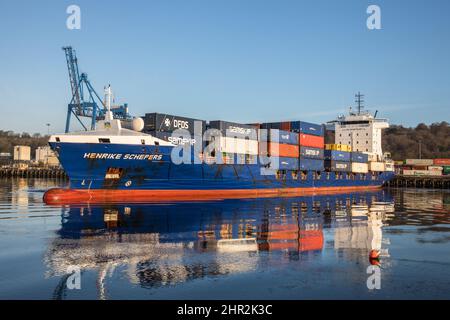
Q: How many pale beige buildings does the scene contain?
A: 2